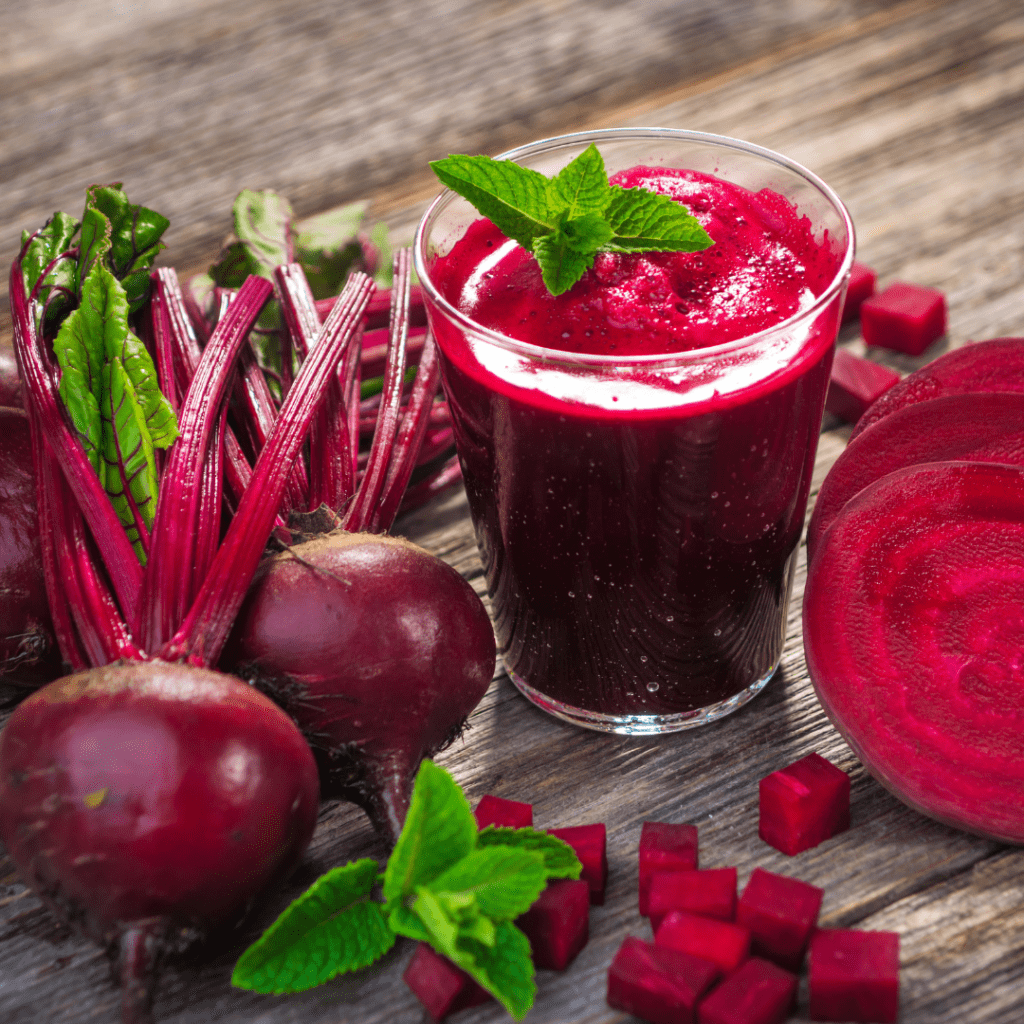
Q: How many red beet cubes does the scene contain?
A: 15